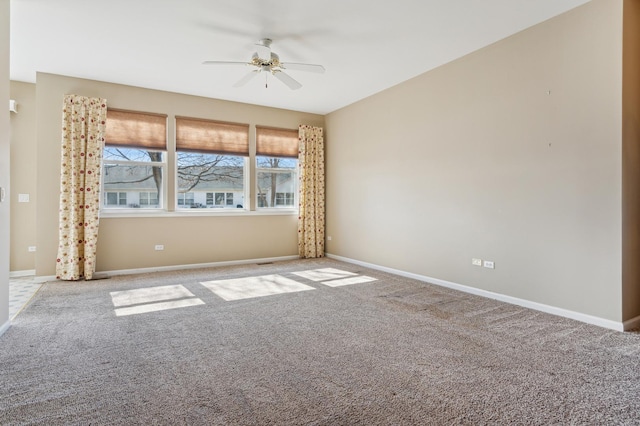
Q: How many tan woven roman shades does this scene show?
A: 3